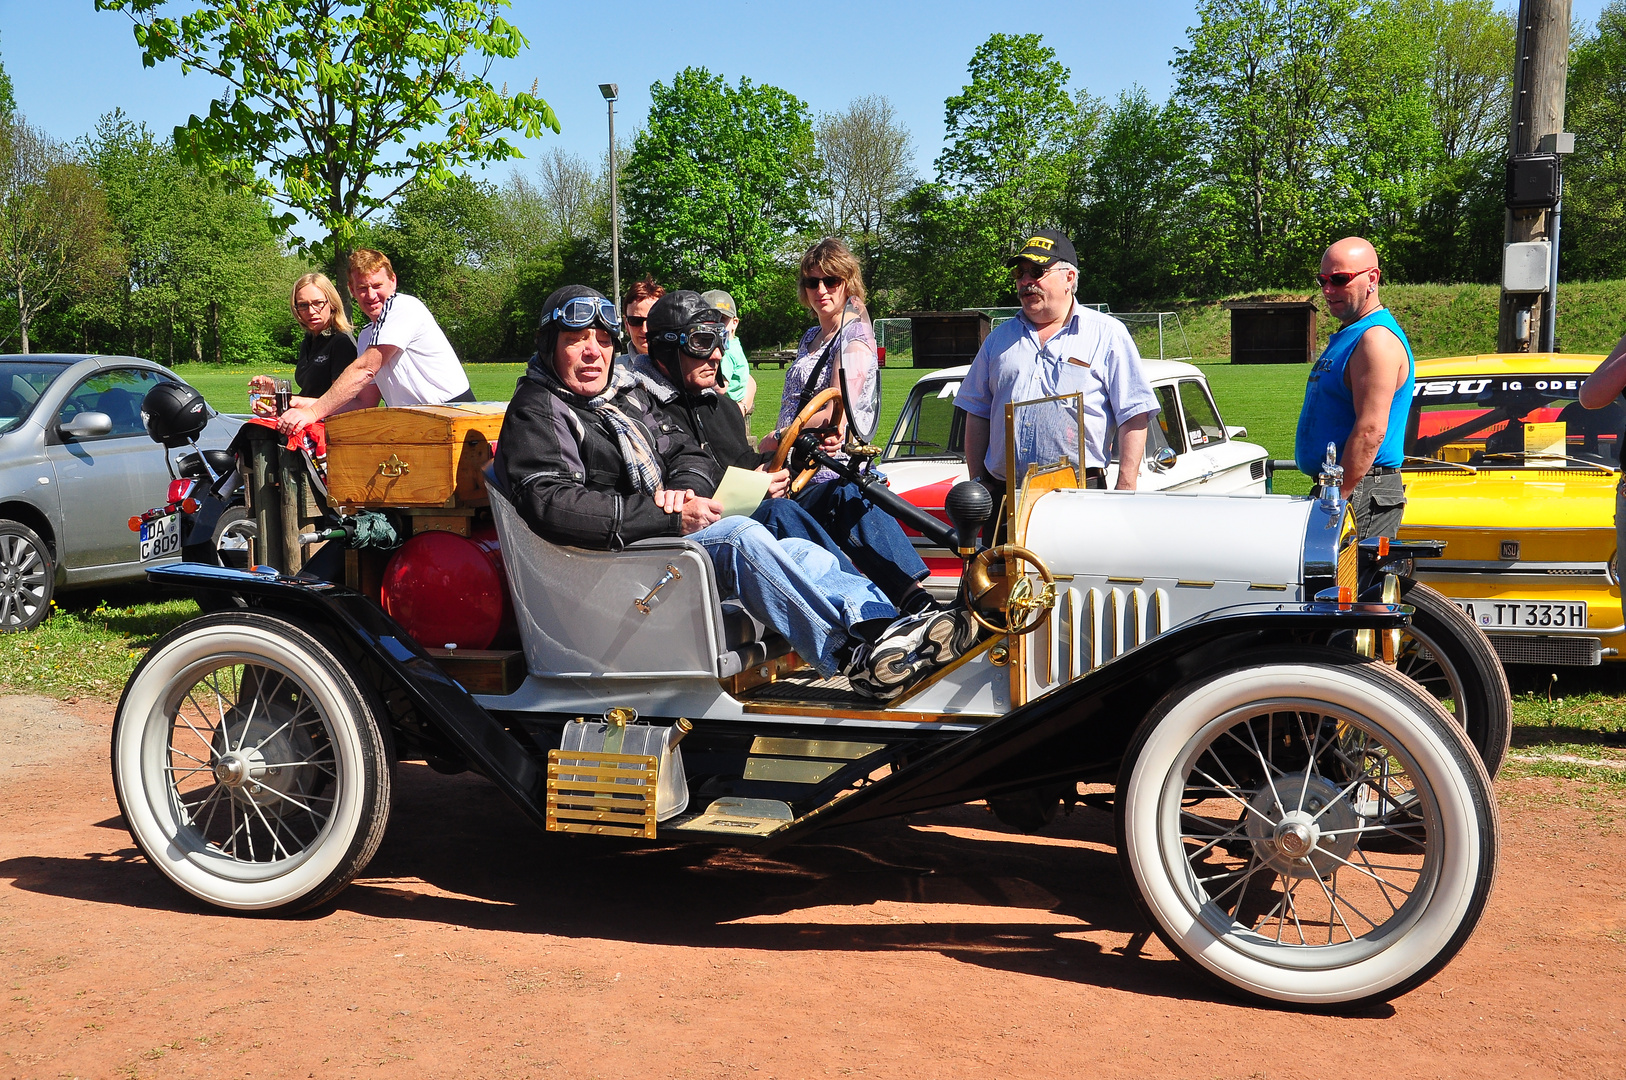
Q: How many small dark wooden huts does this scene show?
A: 2